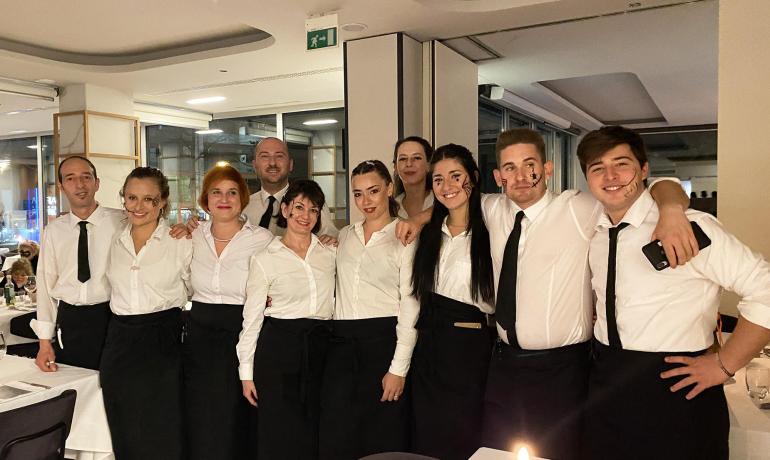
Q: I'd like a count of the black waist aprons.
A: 8